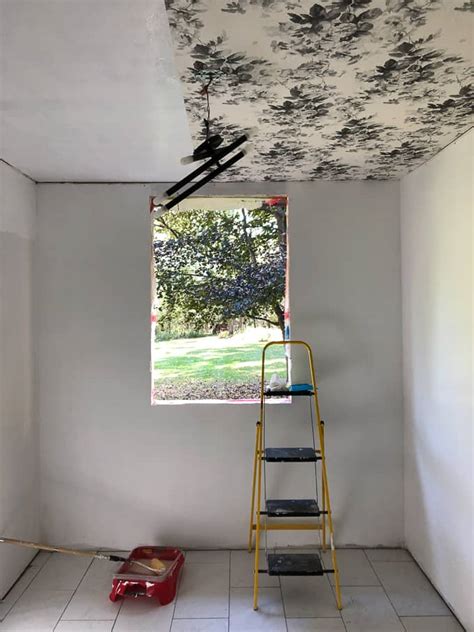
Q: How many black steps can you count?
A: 4